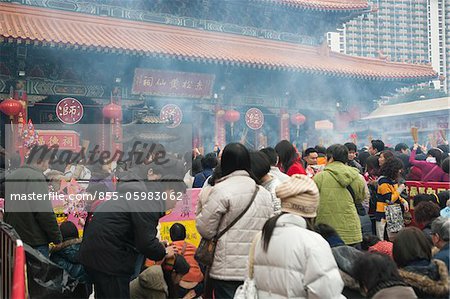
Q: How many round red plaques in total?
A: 3